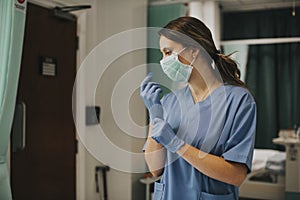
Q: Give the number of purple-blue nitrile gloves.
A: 2